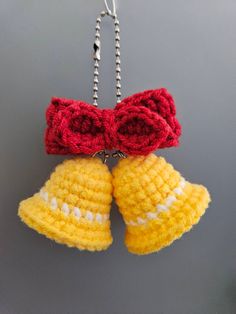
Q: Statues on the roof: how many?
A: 0